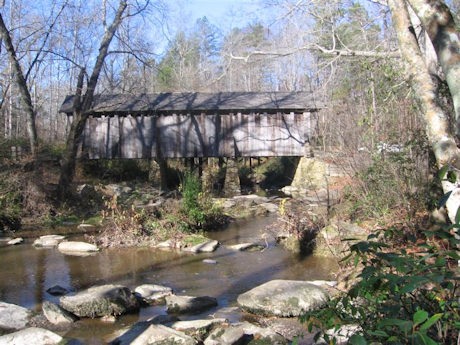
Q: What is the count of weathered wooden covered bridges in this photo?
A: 1